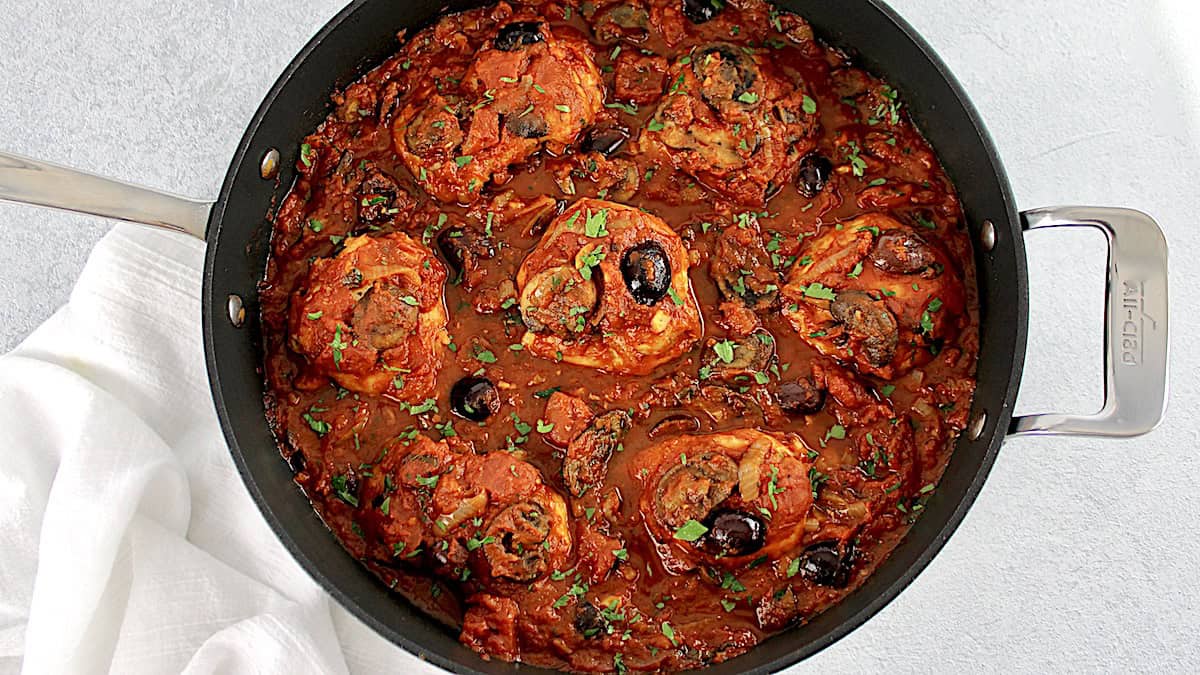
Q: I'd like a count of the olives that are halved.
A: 0